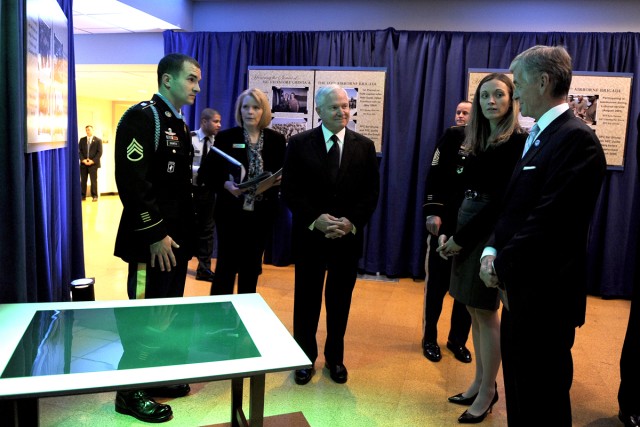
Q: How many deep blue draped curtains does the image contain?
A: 2